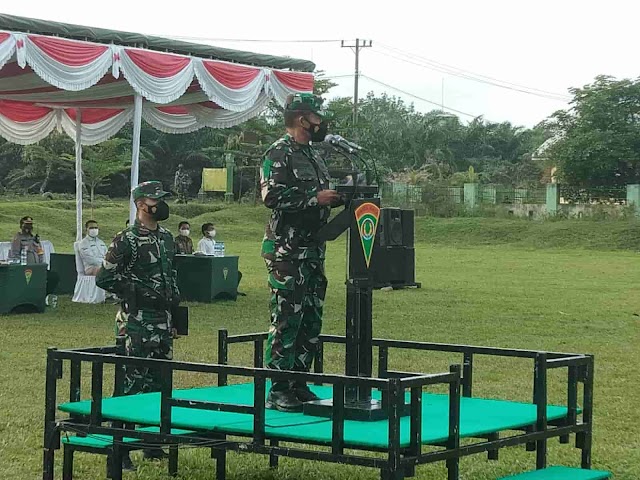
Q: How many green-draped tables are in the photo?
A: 3